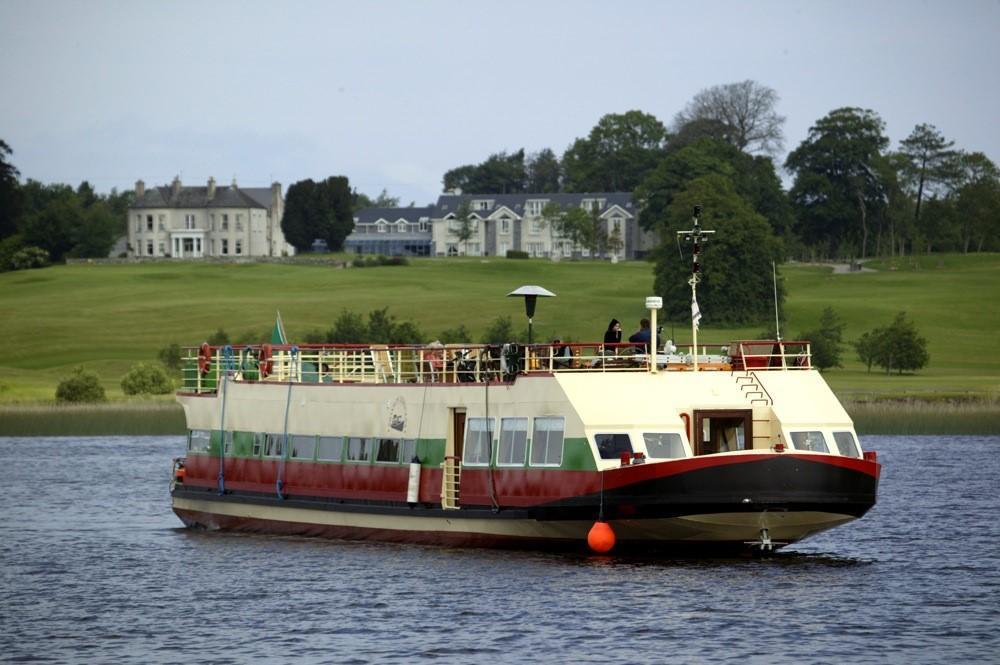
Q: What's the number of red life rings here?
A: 2